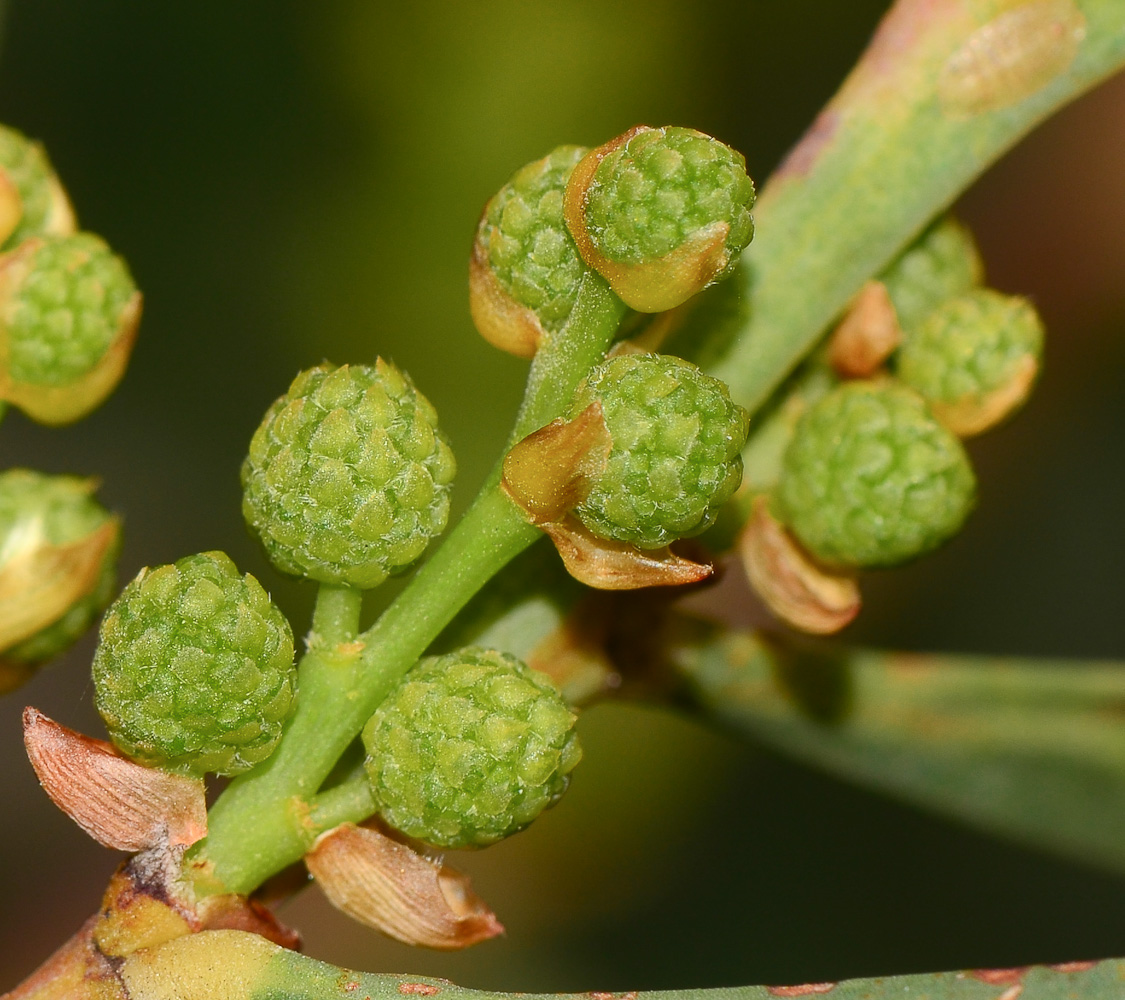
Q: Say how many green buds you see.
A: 12